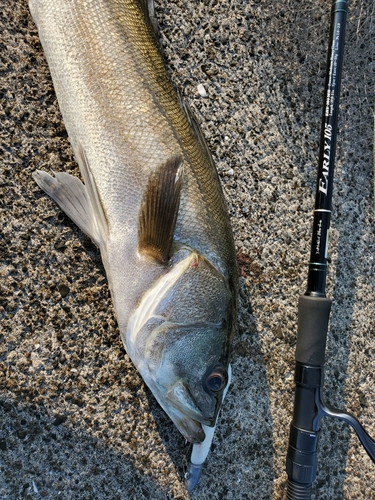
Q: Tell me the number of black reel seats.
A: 1